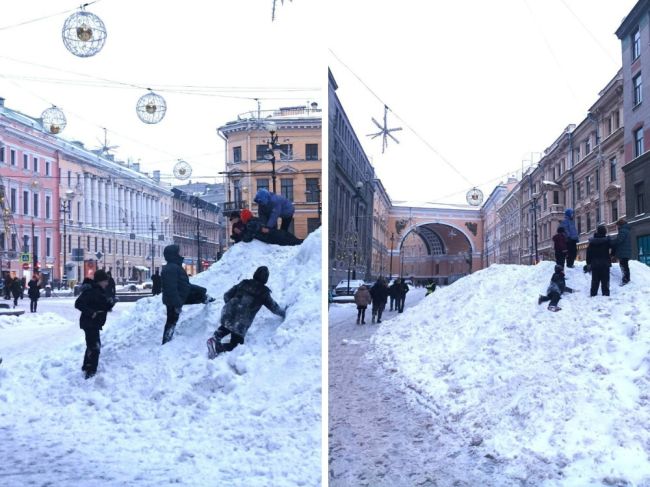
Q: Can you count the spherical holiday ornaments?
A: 5